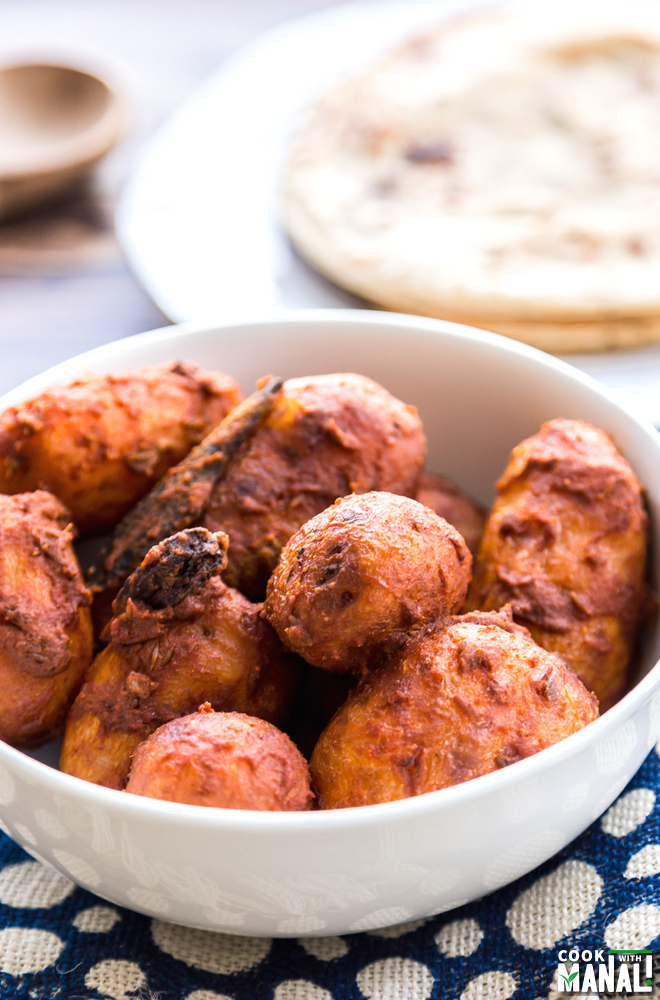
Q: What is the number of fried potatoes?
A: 9